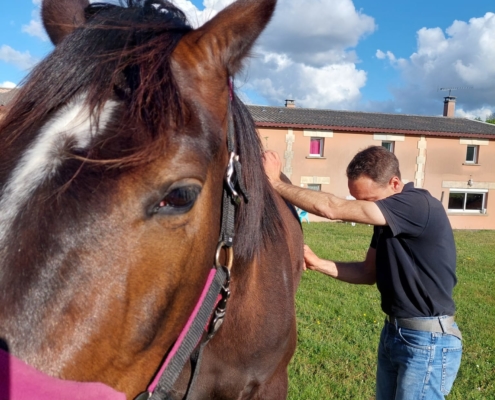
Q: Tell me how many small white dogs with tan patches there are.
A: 0